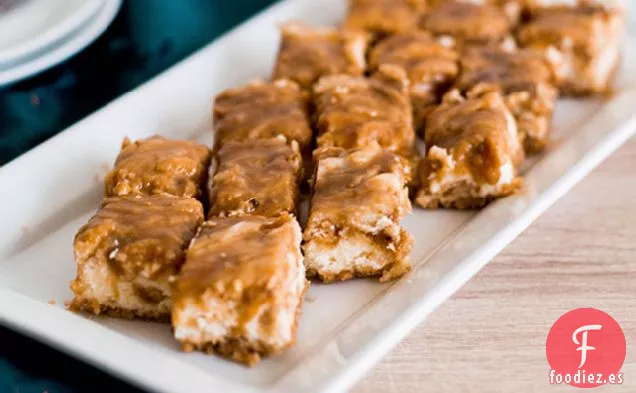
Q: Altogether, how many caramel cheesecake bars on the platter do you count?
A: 14